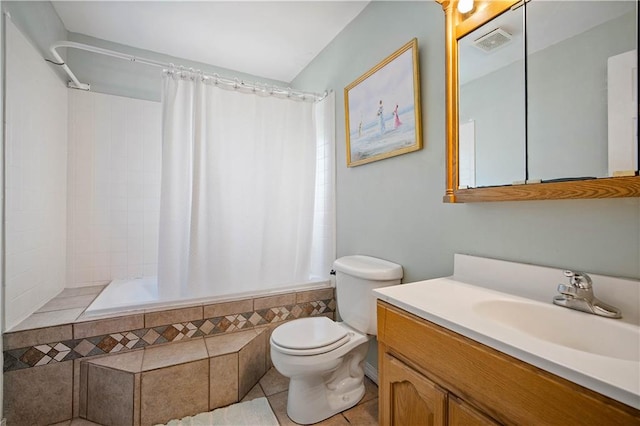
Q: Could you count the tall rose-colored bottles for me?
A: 0